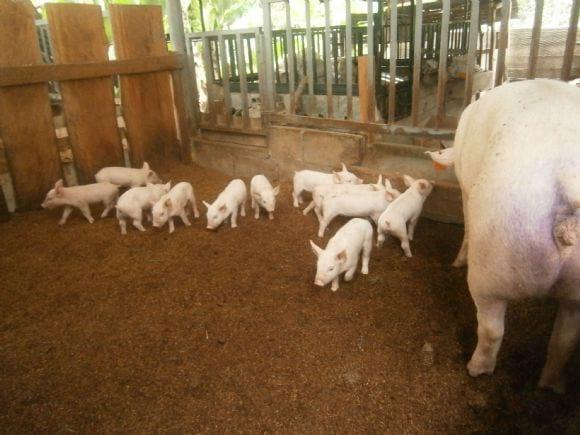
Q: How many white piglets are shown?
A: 11